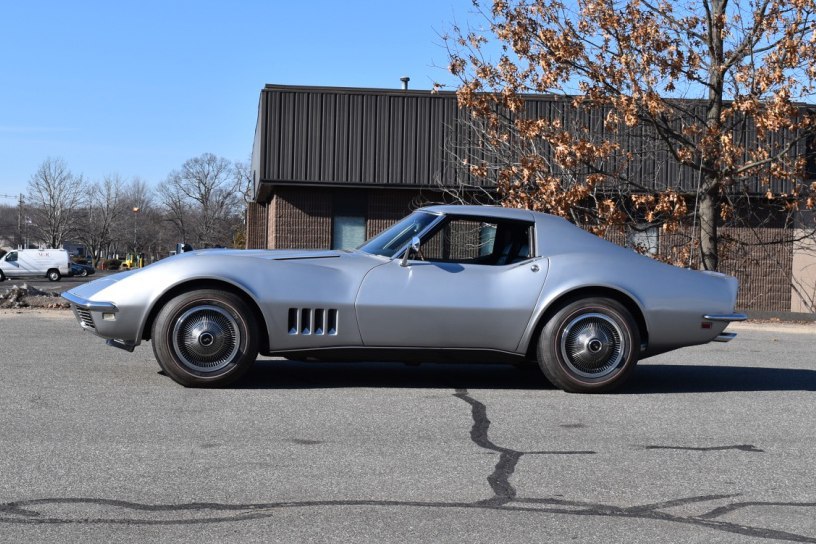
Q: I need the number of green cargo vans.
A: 0